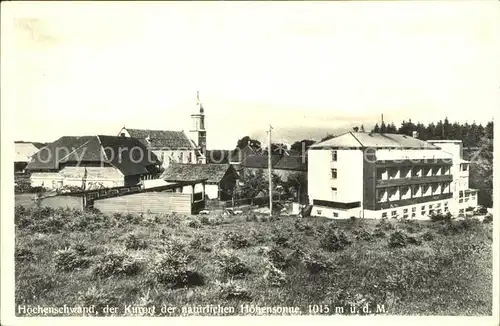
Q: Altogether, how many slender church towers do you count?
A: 1